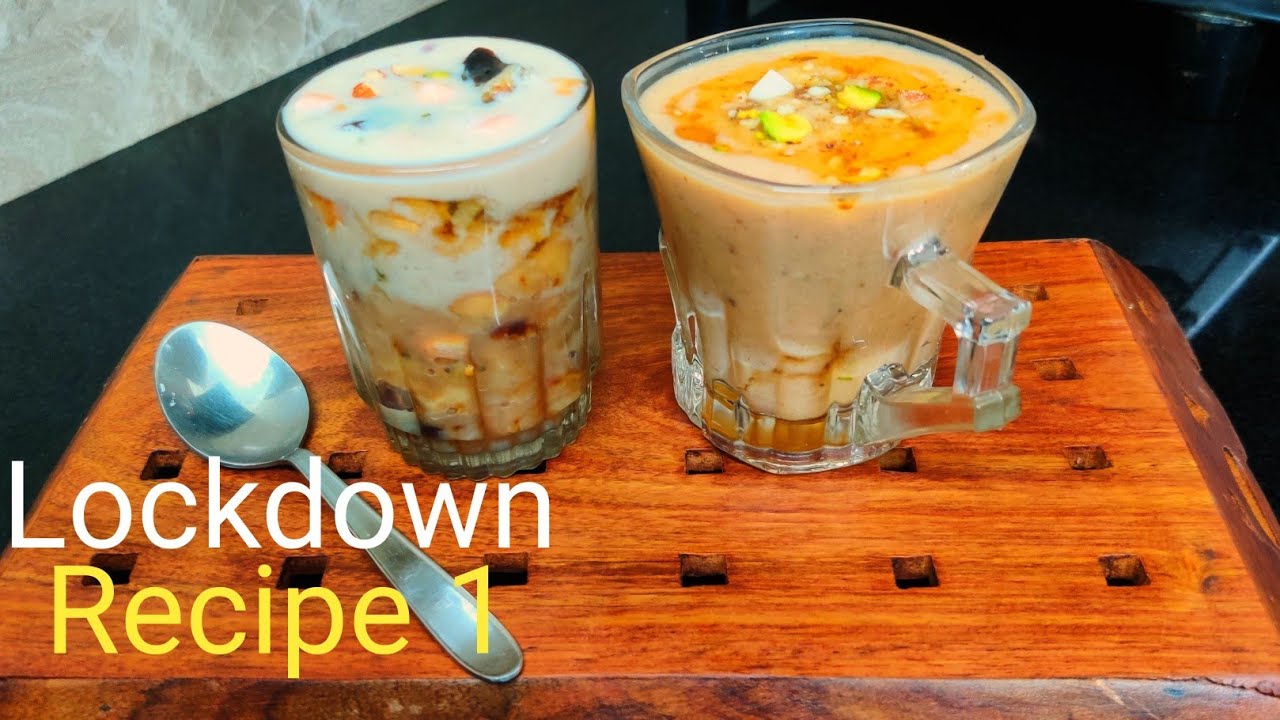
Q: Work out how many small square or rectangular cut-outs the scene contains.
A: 15